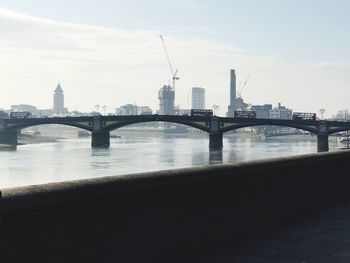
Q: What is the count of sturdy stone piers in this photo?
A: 4